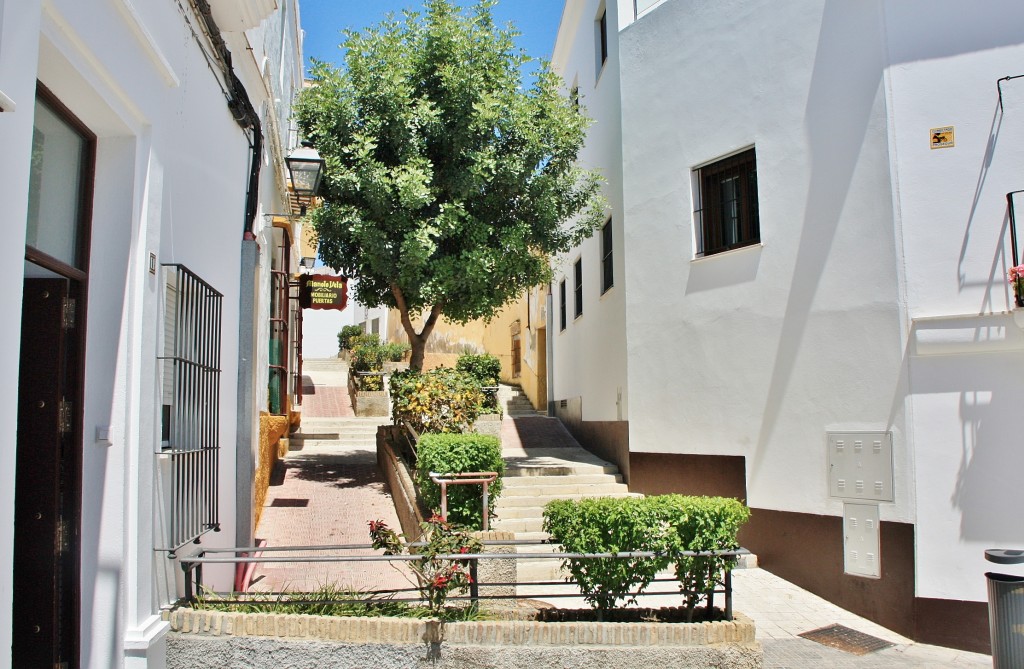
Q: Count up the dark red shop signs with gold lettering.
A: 1